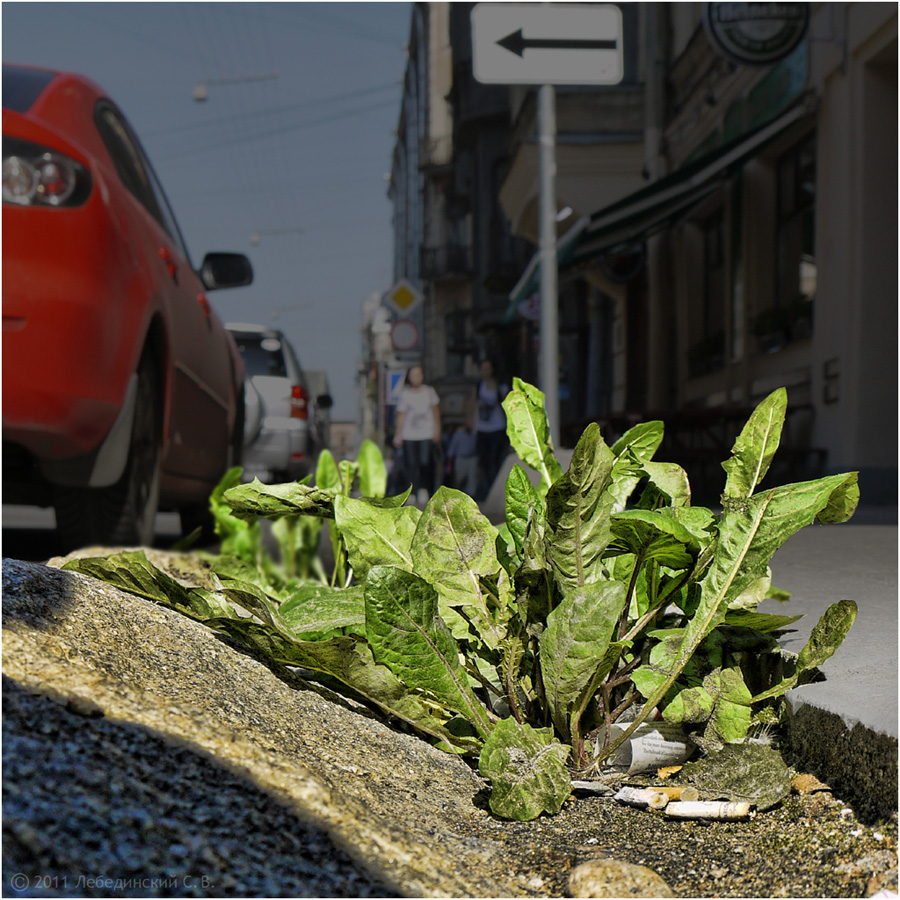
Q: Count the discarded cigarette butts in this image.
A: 3